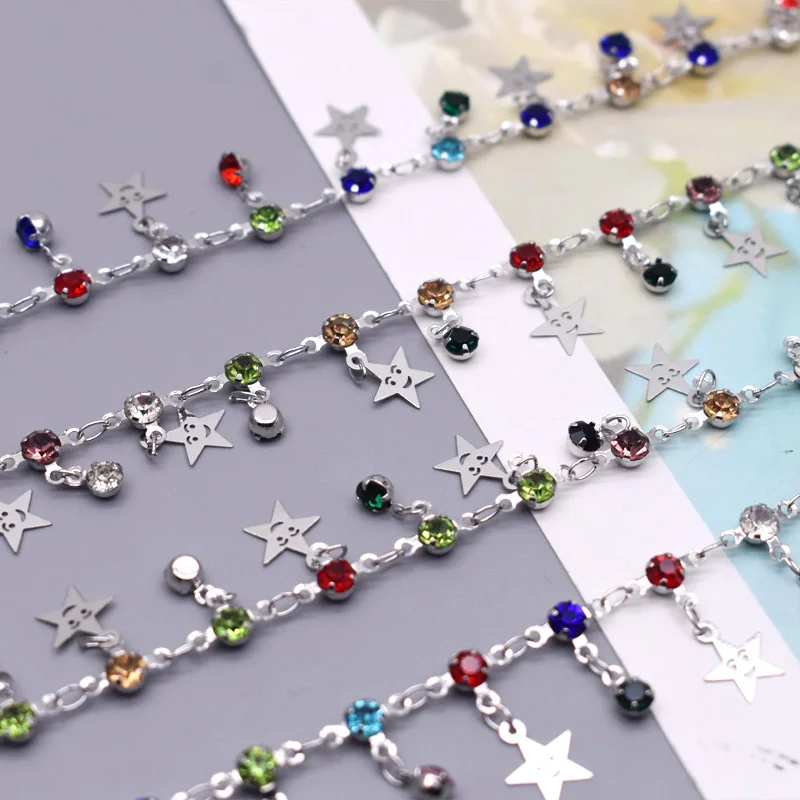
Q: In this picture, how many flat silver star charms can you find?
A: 15